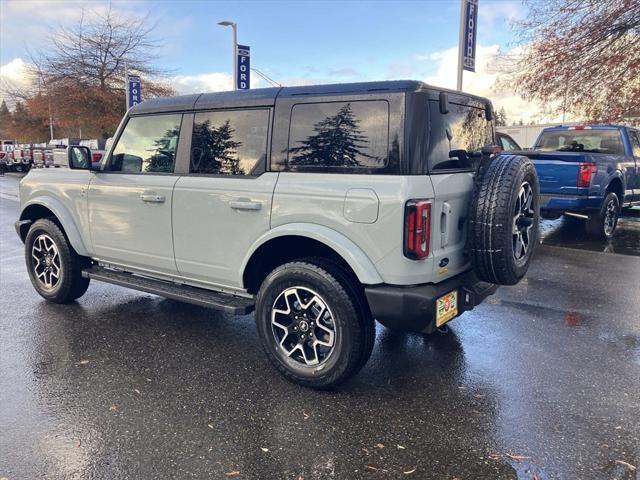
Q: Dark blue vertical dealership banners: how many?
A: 3